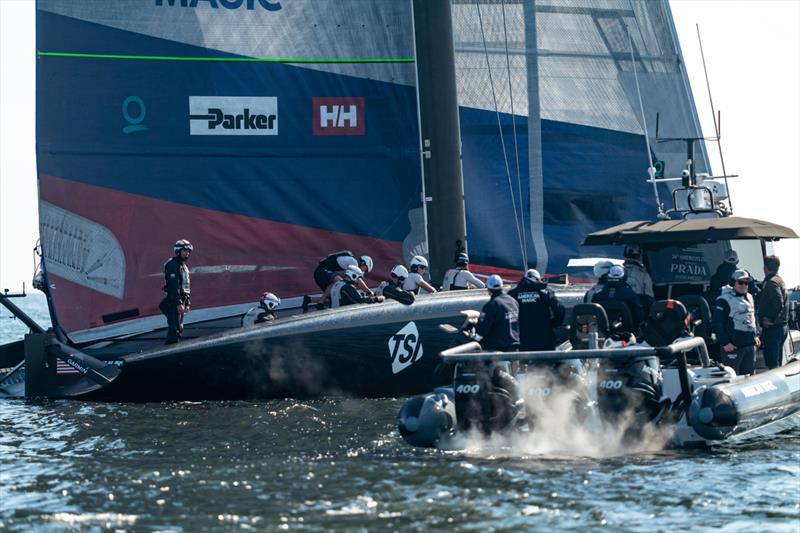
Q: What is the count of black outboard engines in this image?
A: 3